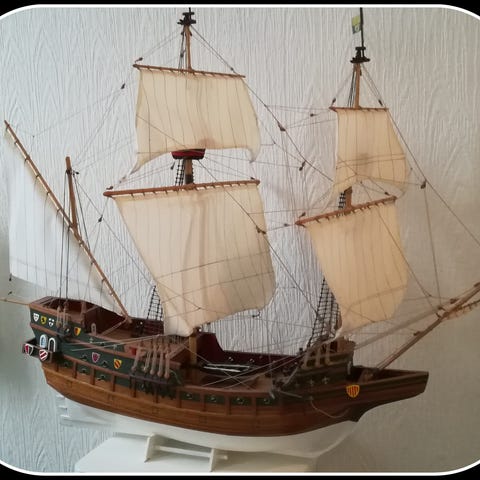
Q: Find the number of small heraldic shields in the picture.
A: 9